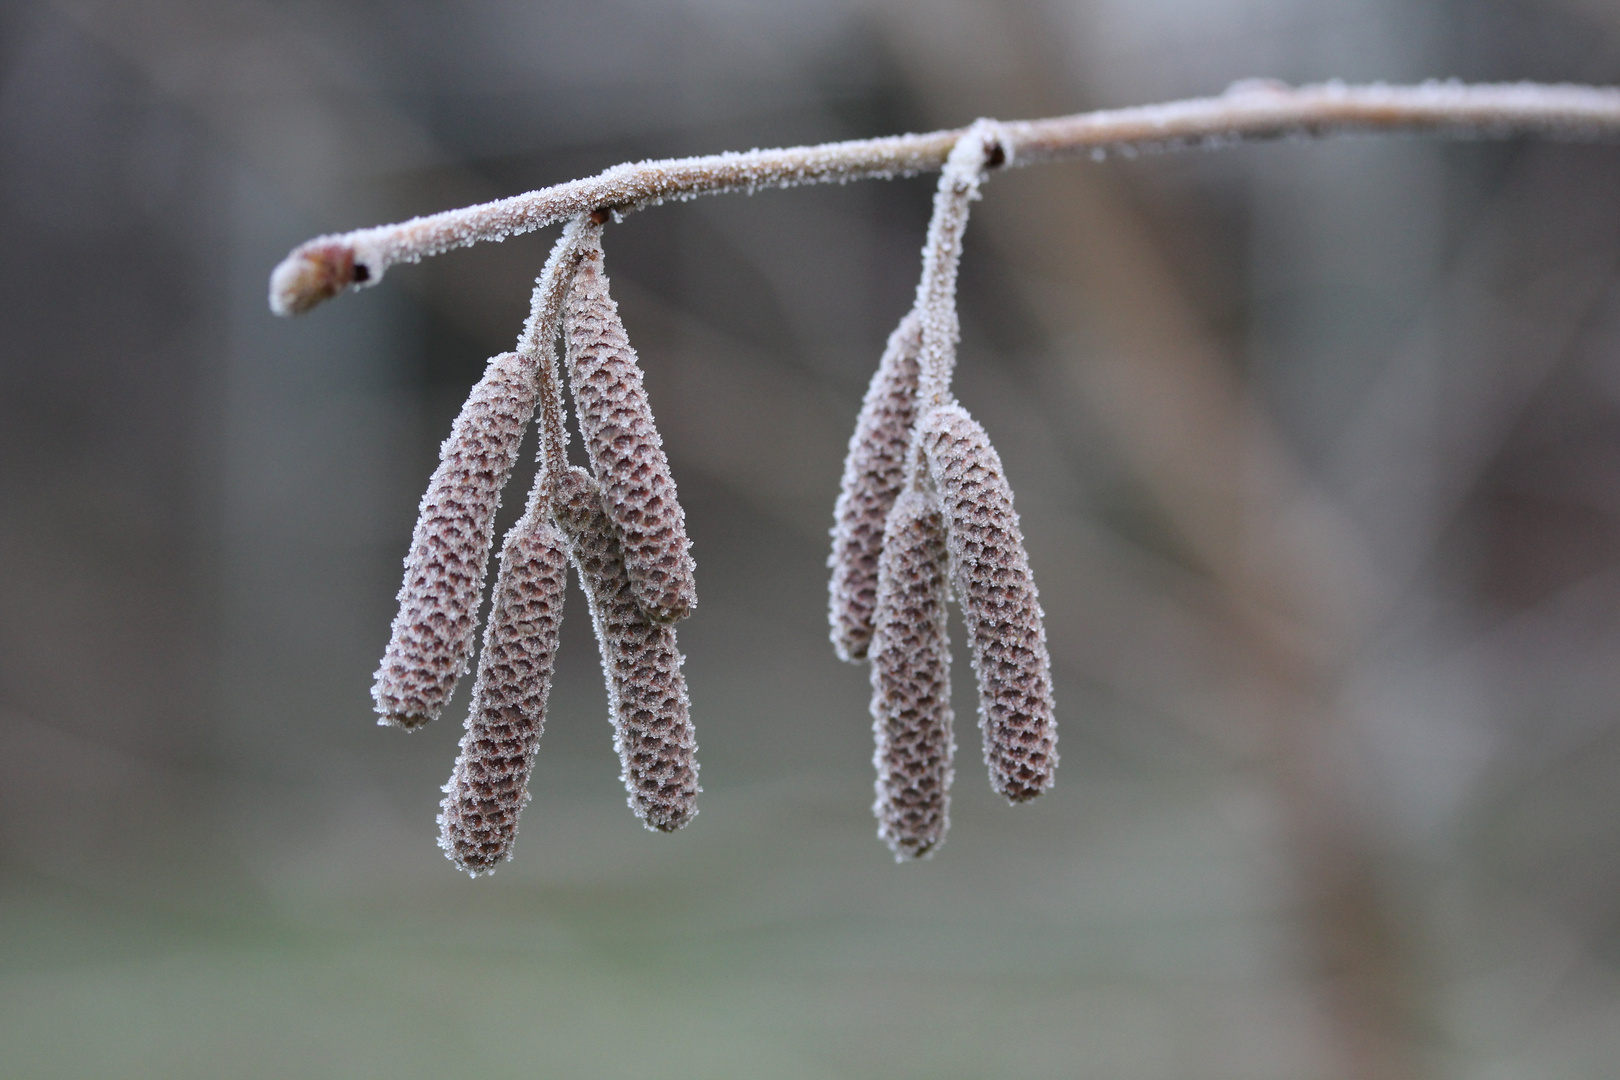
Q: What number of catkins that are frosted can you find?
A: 7